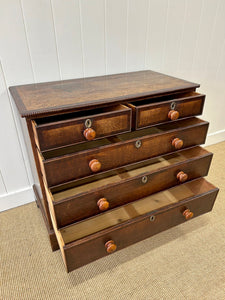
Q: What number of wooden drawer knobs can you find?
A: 8